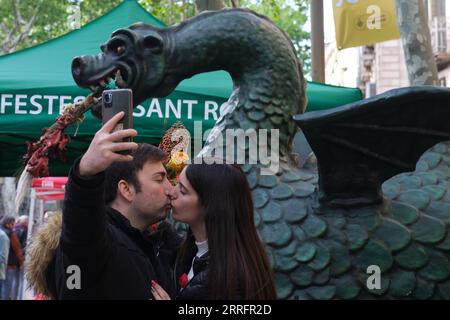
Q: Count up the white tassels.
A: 1